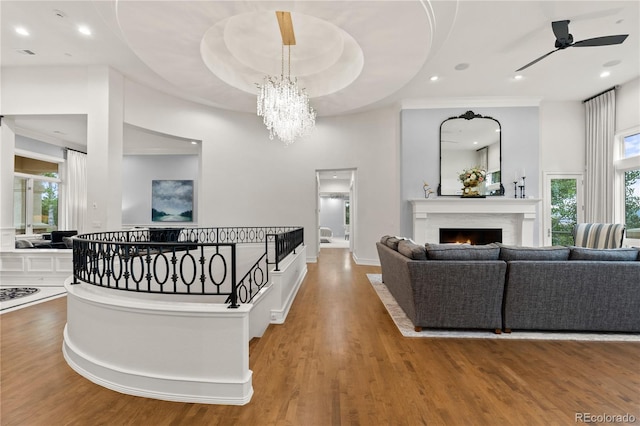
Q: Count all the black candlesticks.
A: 3